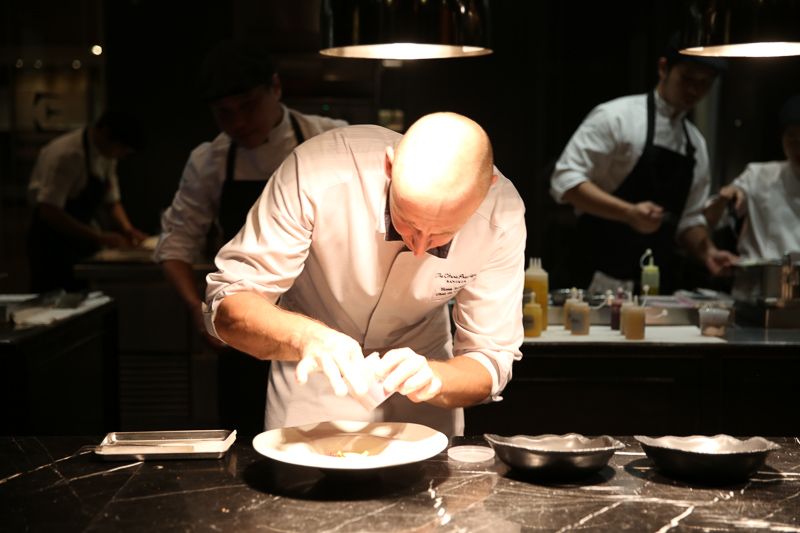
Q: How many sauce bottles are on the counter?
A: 8